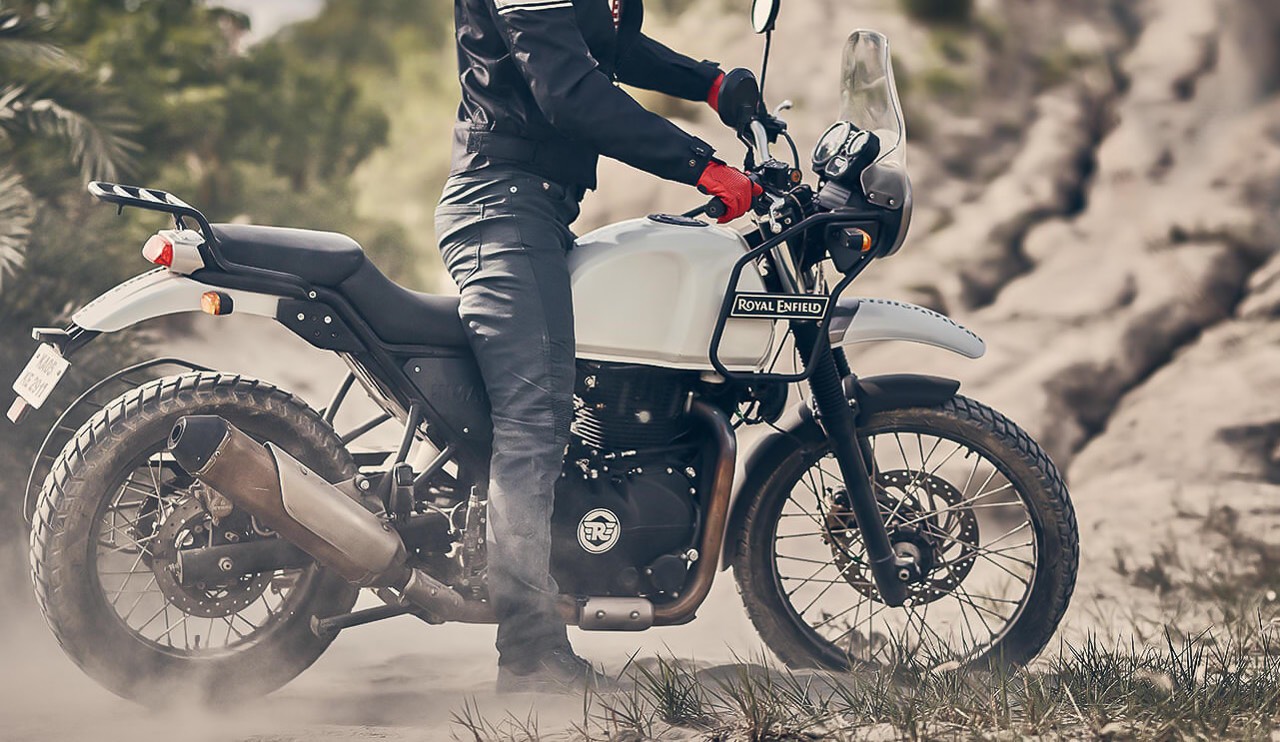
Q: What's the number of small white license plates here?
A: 1